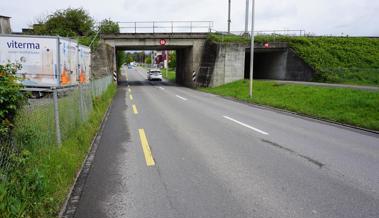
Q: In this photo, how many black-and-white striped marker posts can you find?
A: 2